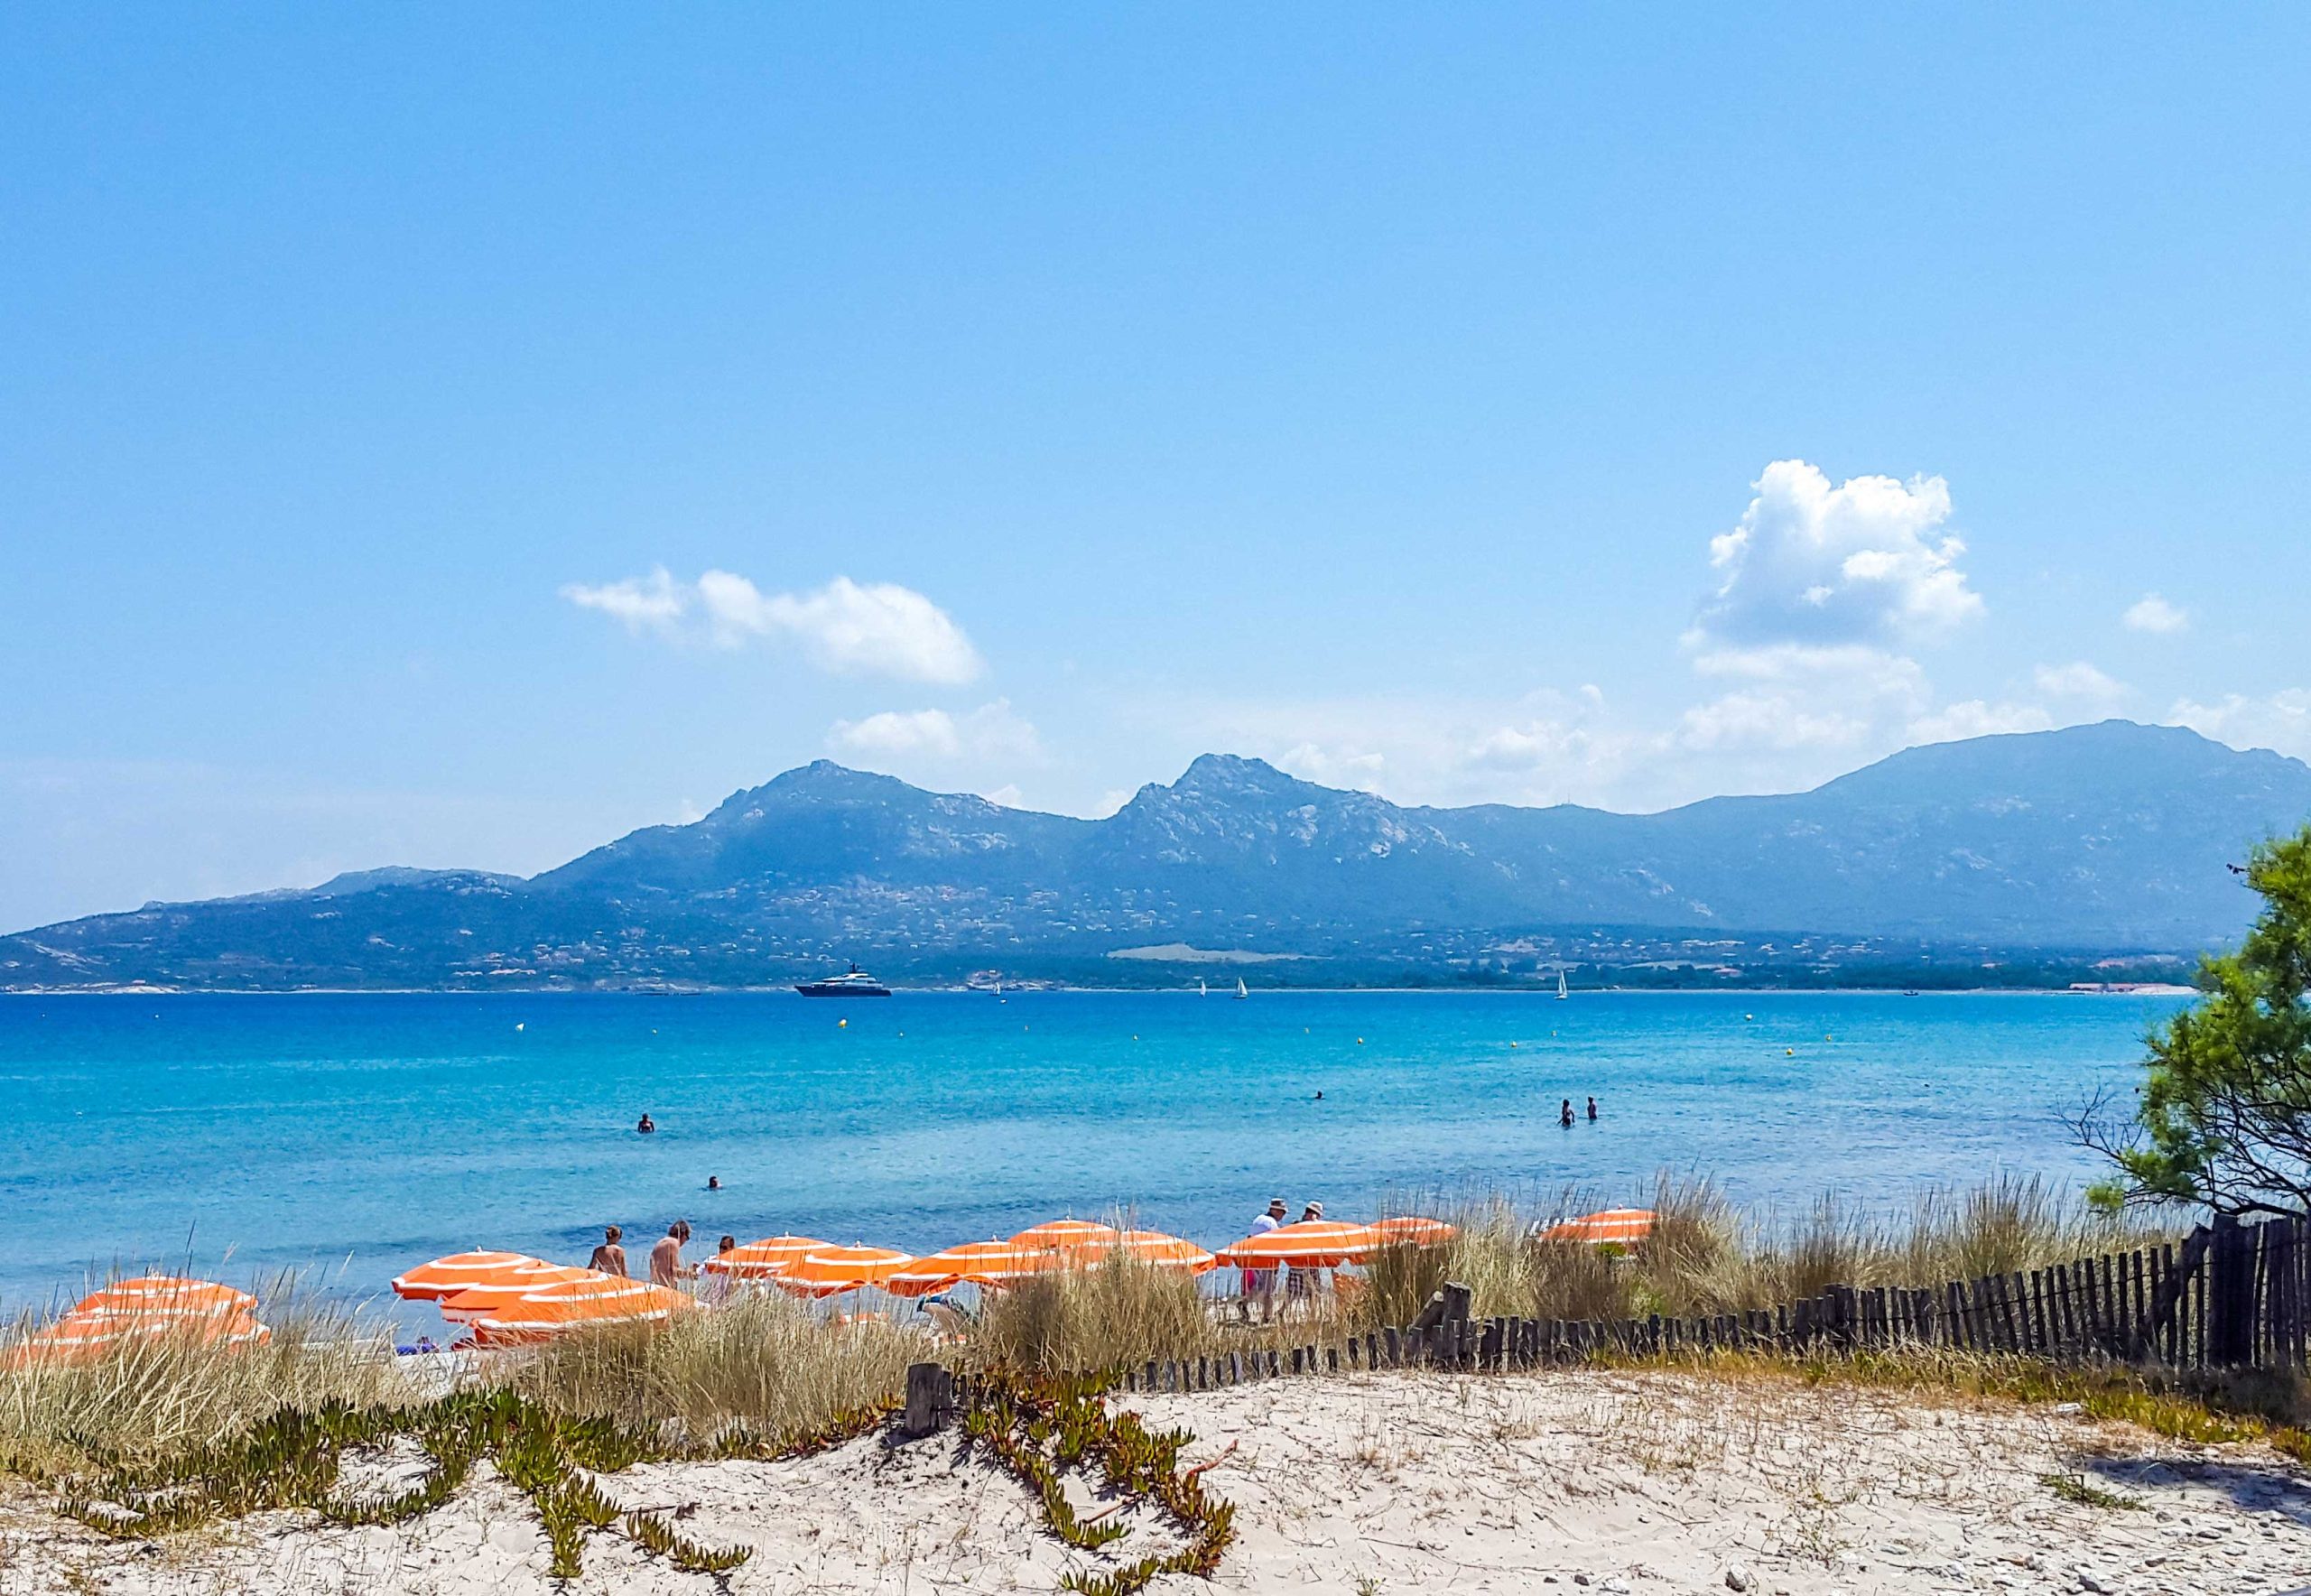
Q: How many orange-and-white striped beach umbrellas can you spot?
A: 13